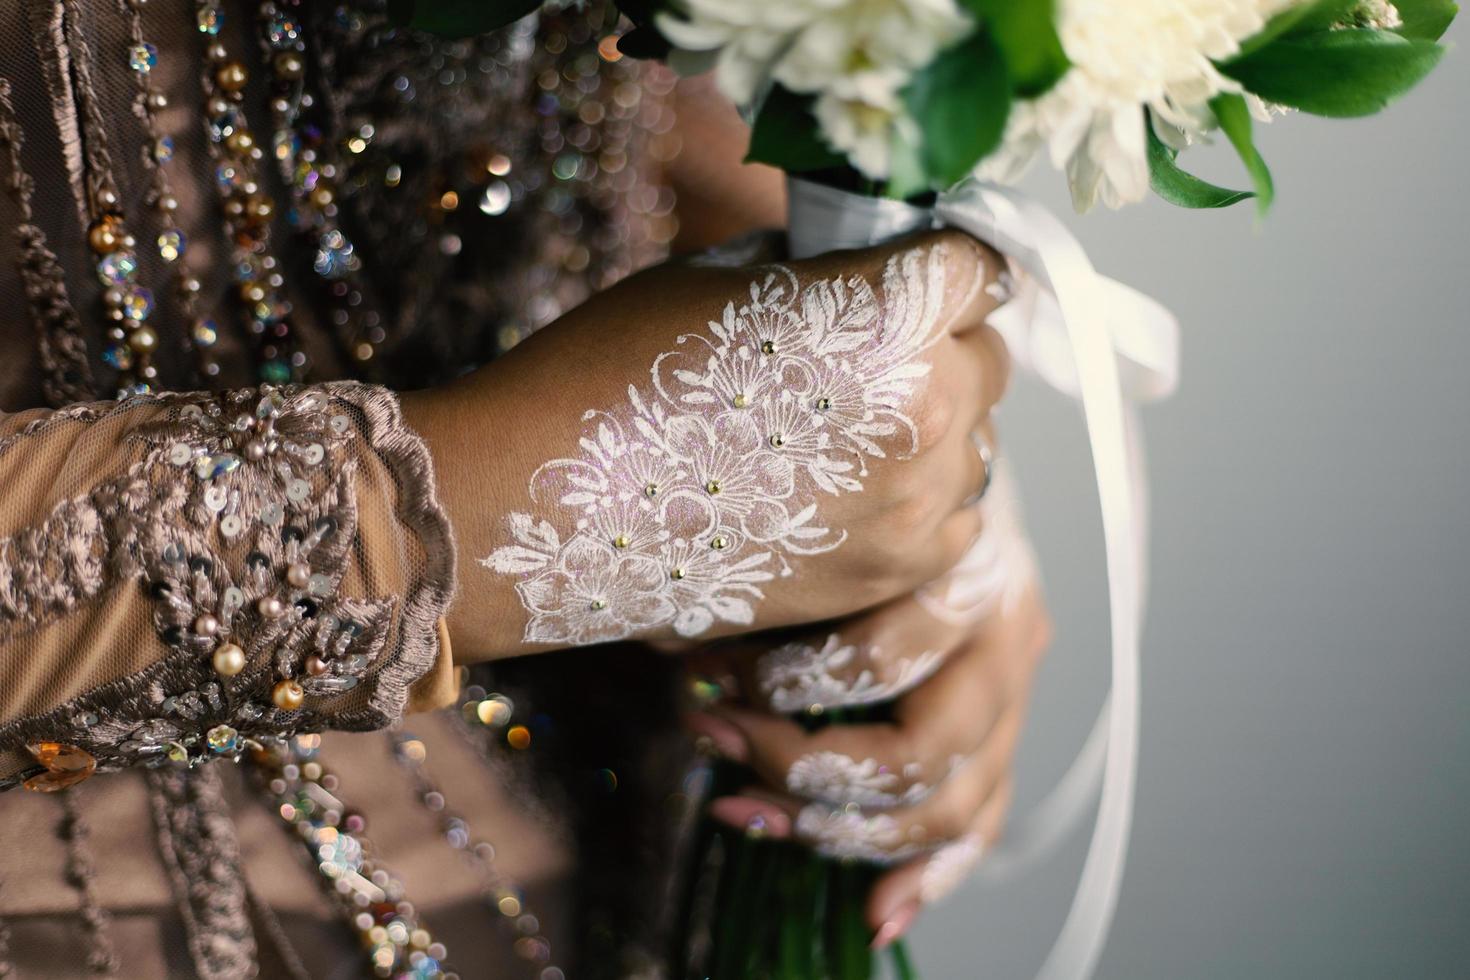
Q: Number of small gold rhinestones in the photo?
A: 10